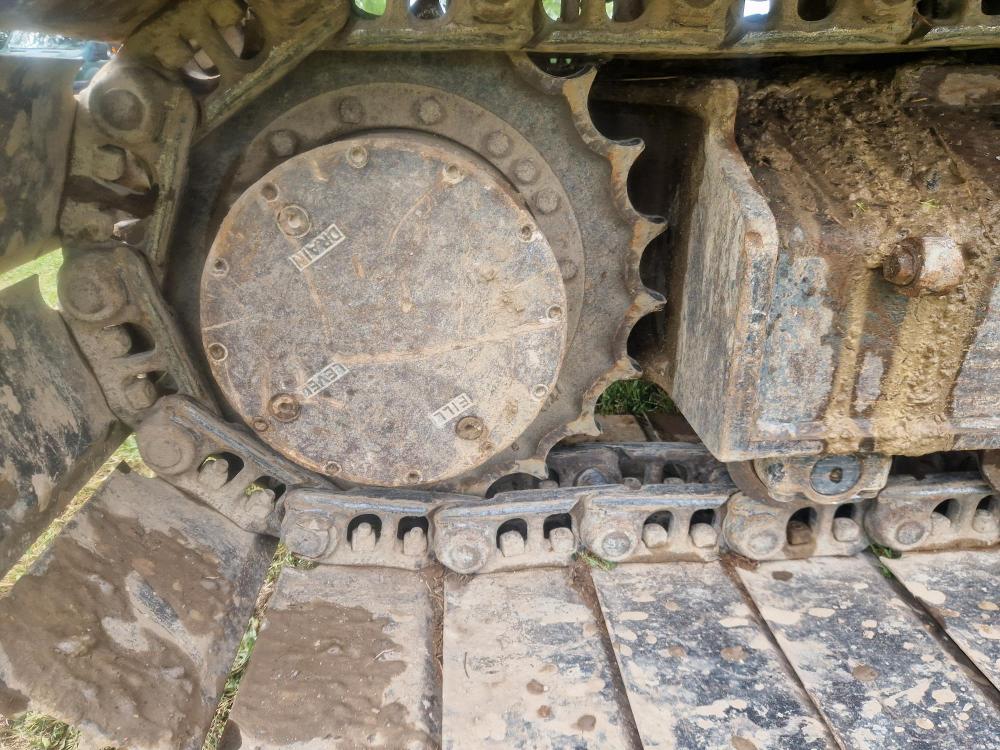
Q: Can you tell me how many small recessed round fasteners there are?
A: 12